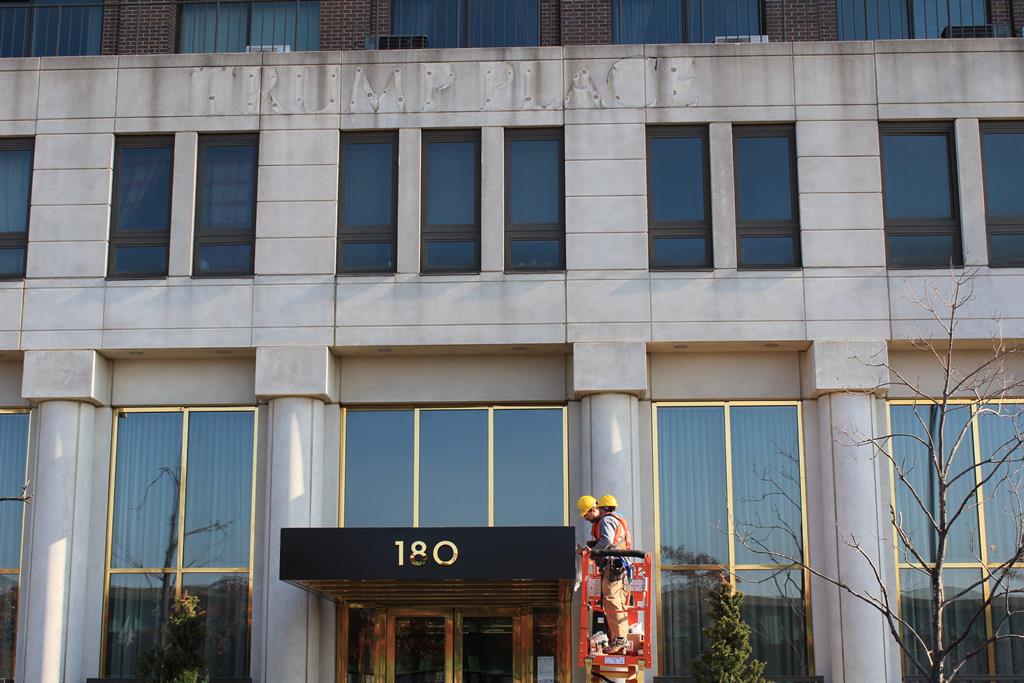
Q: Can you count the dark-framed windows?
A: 10